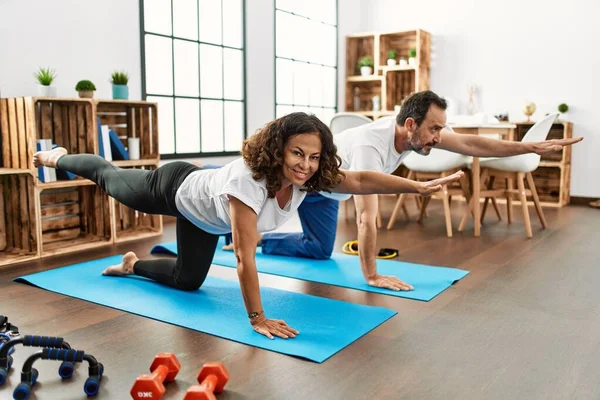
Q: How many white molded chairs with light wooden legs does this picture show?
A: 3